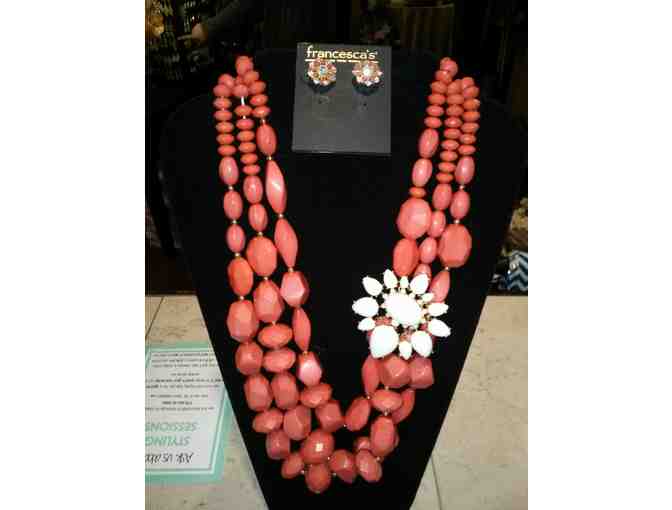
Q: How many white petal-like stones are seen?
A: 12